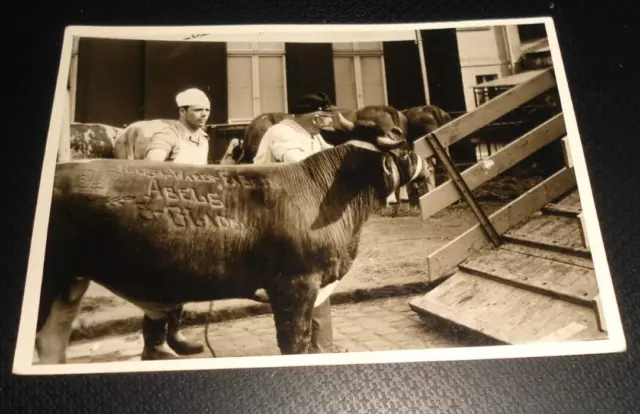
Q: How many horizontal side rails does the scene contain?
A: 3